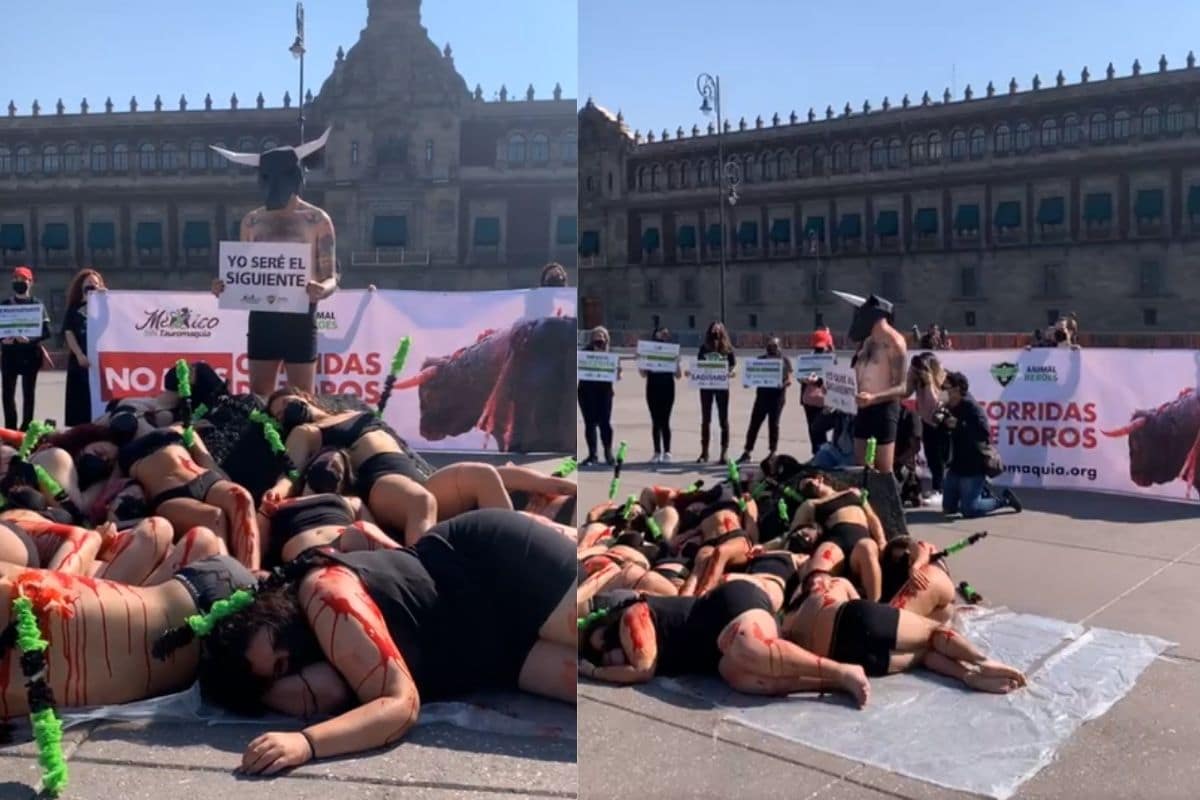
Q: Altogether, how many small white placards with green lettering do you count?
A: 6